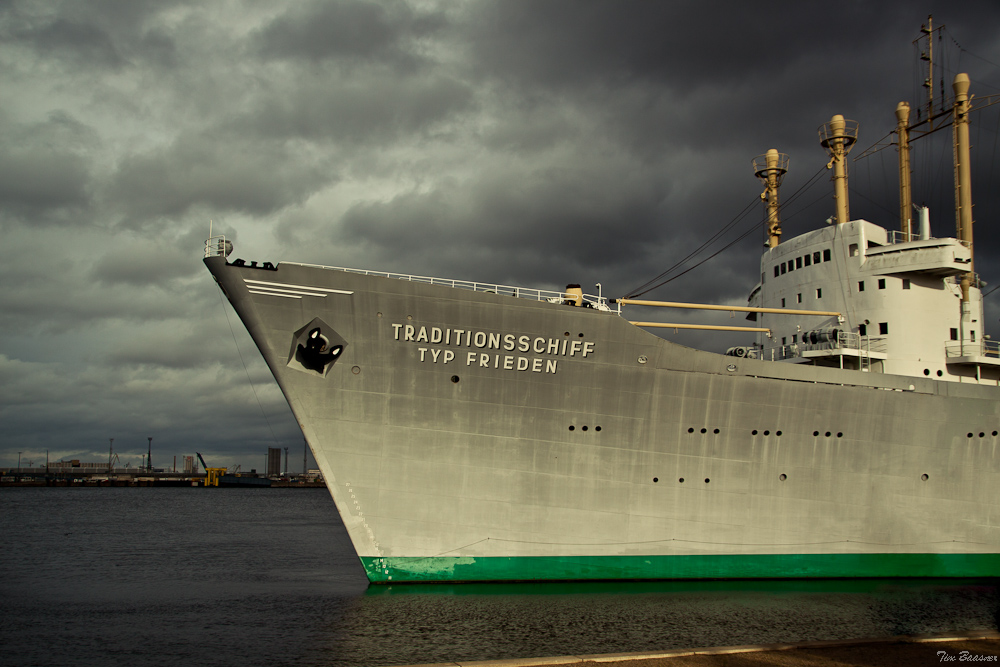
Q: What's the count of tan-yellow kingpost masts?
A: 4